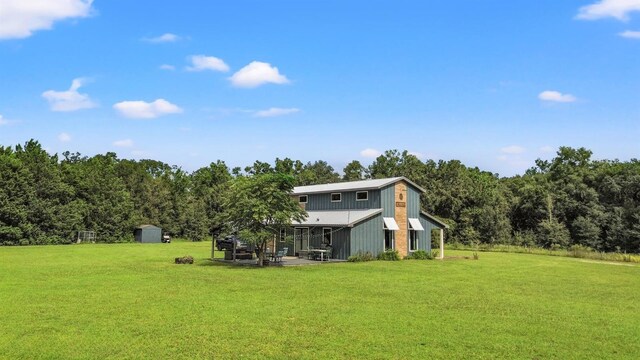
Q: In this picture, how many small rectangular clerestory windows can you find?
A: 3